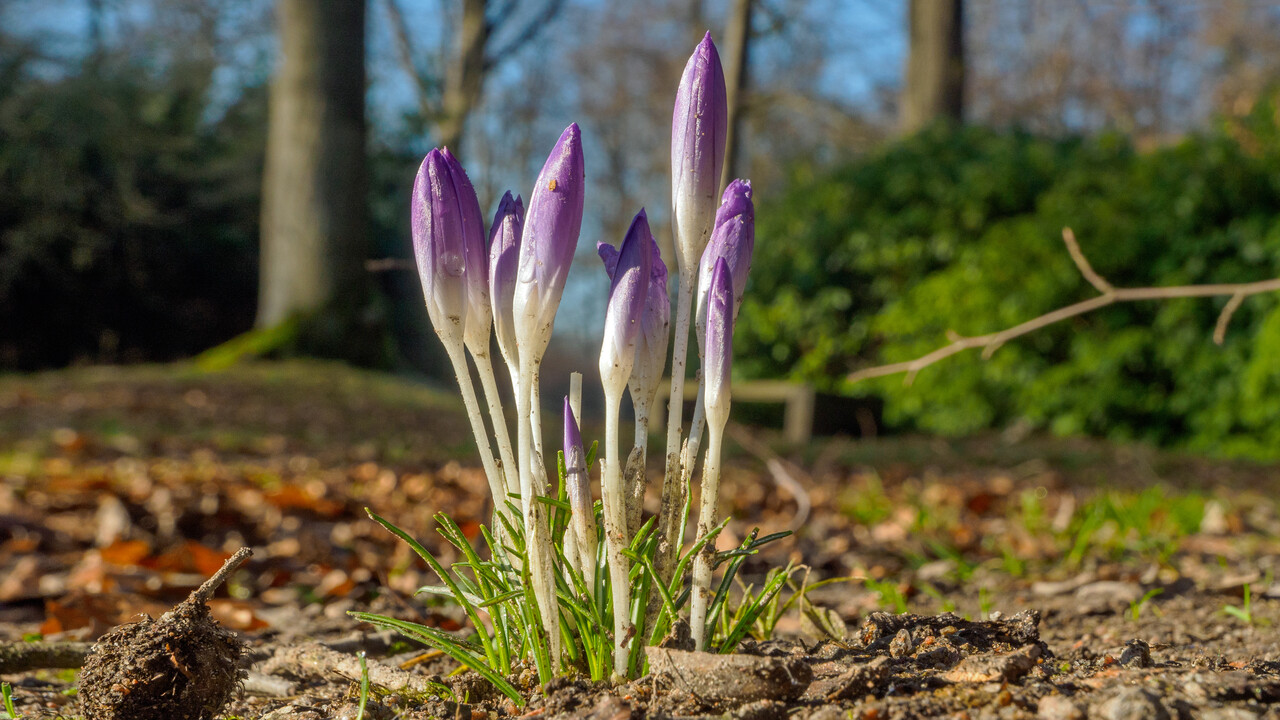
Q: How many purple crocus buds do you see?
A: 10